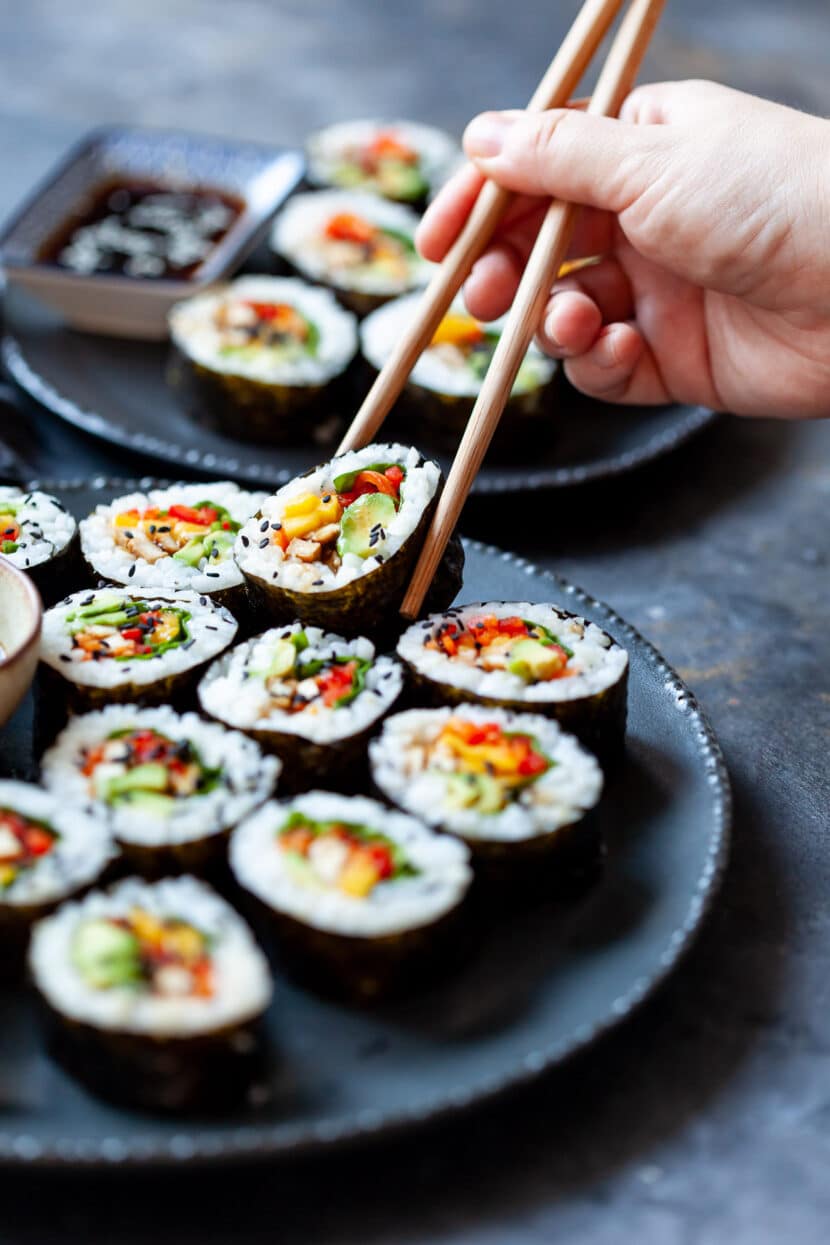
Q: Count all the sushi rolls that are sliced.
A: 15